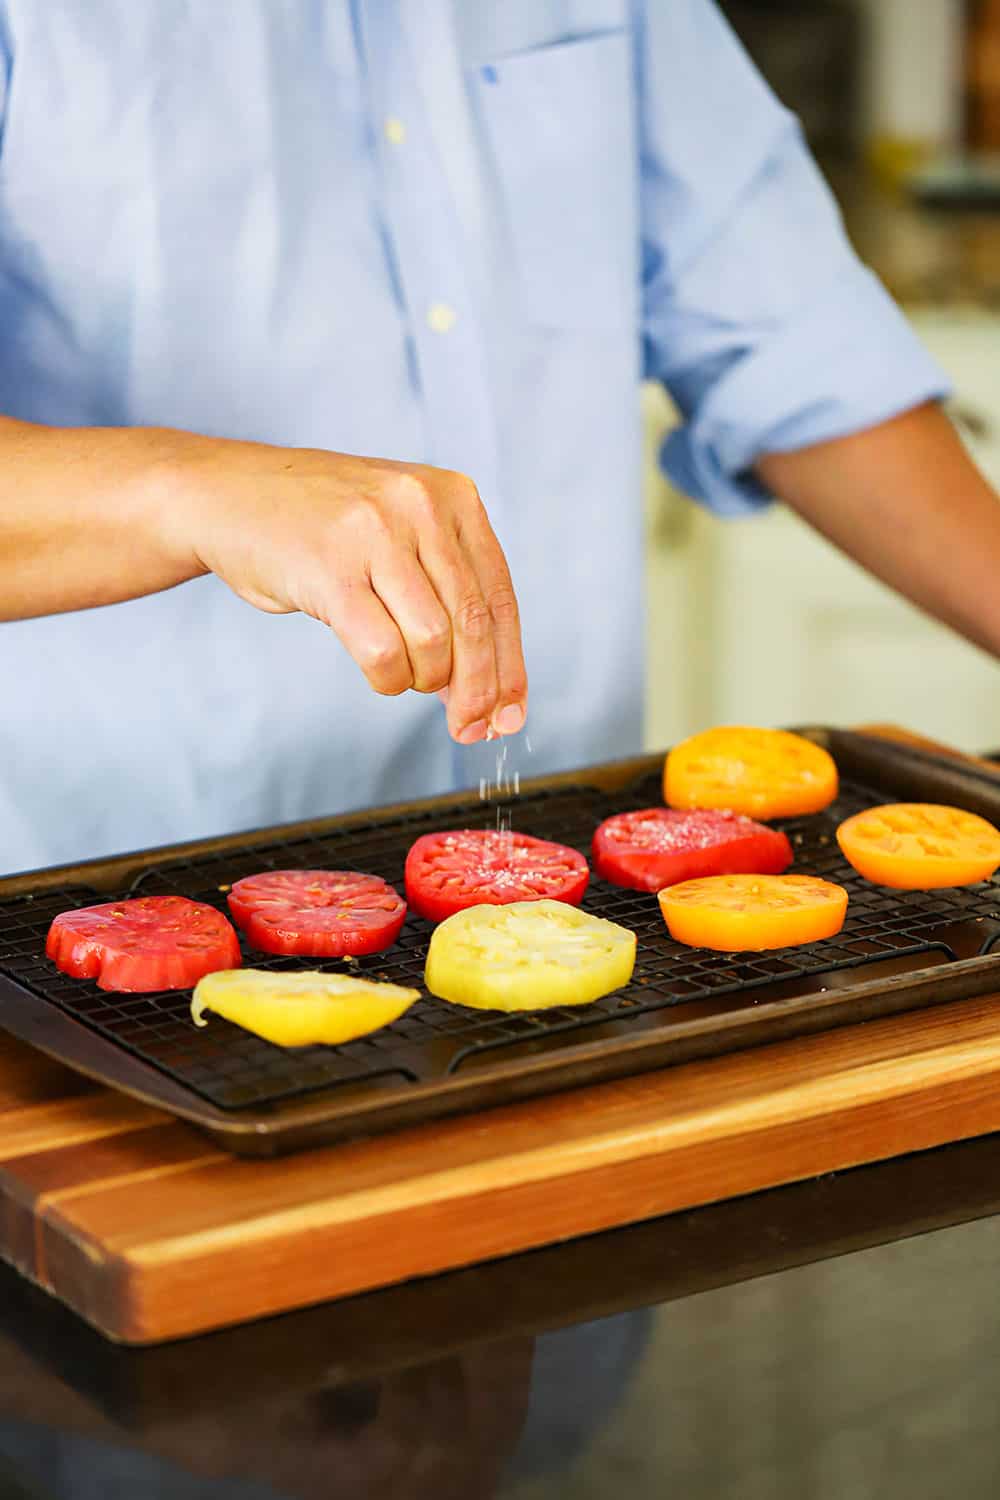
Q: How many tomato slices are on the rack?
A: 9